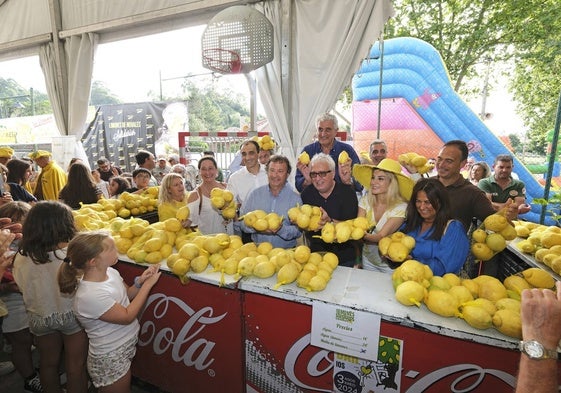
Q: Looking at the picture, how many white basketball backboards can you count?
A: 1